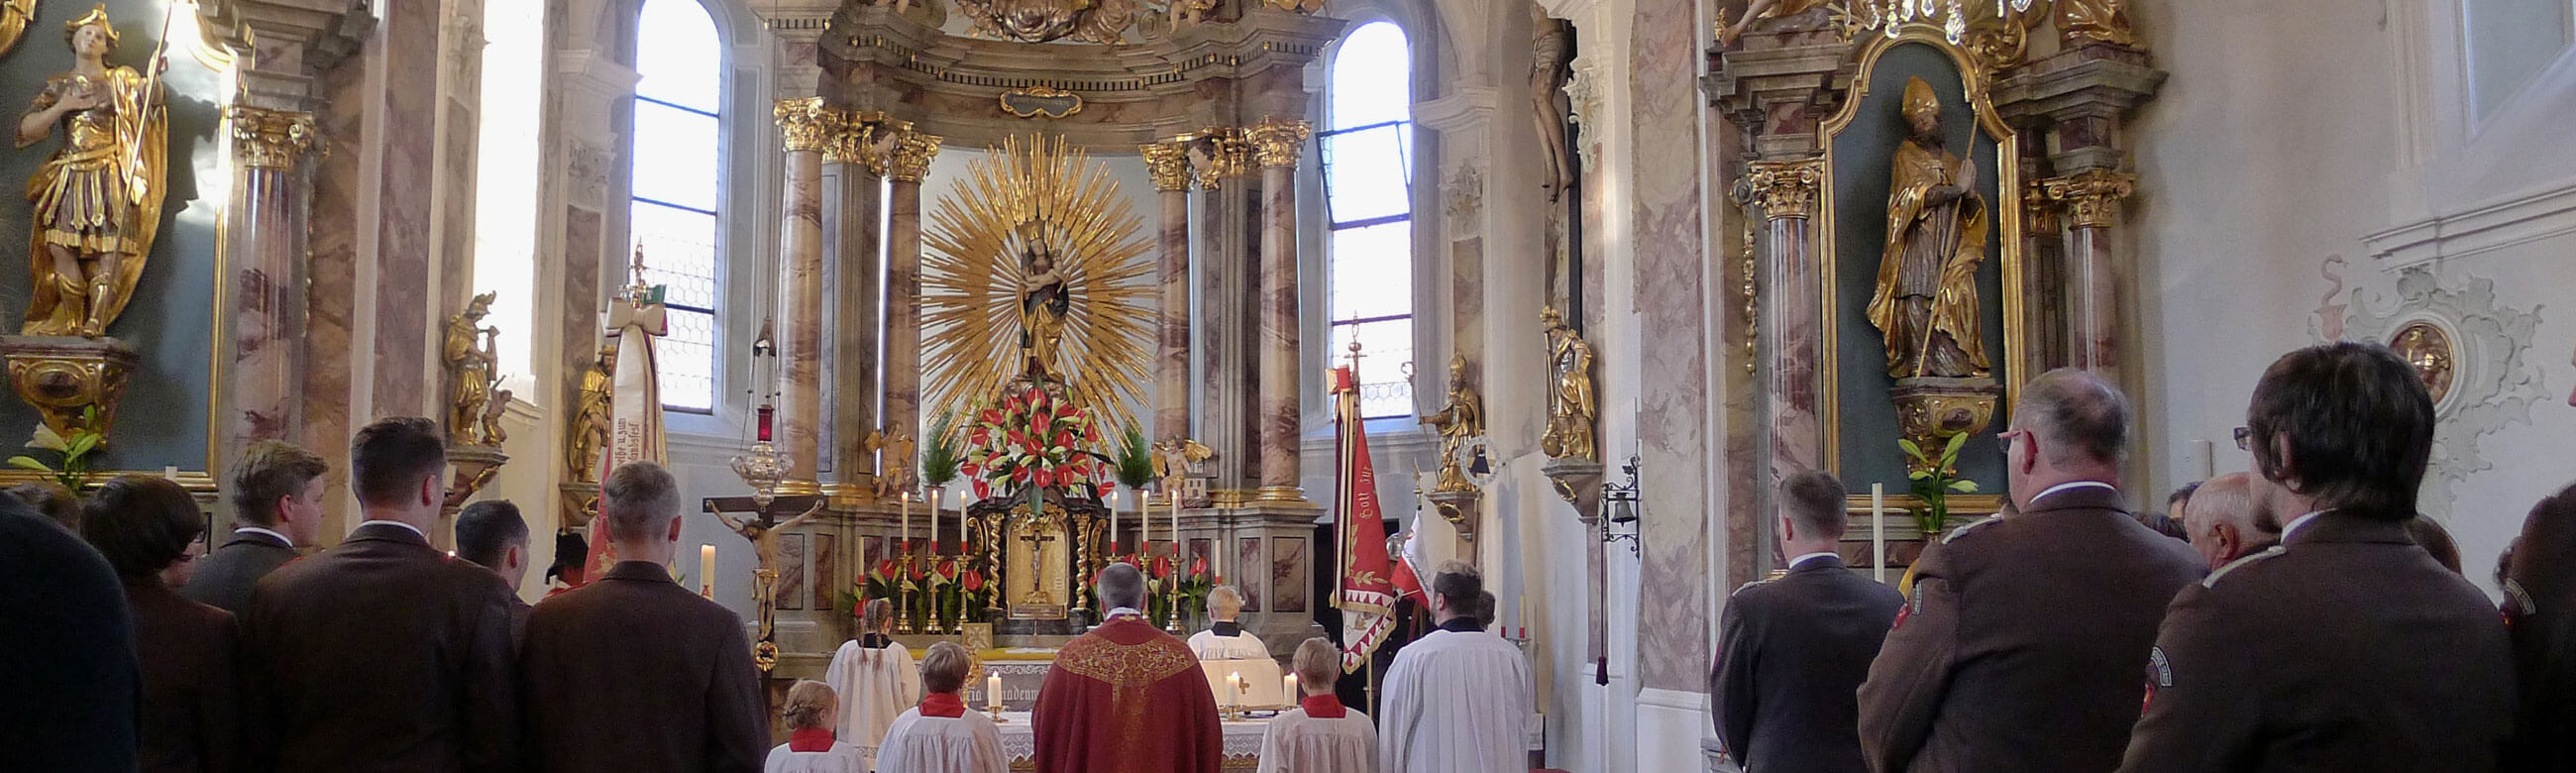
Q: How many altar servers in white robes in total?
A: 6